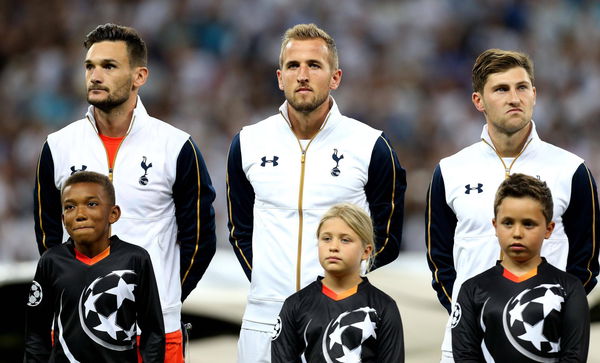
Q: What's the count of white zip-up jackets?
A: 3